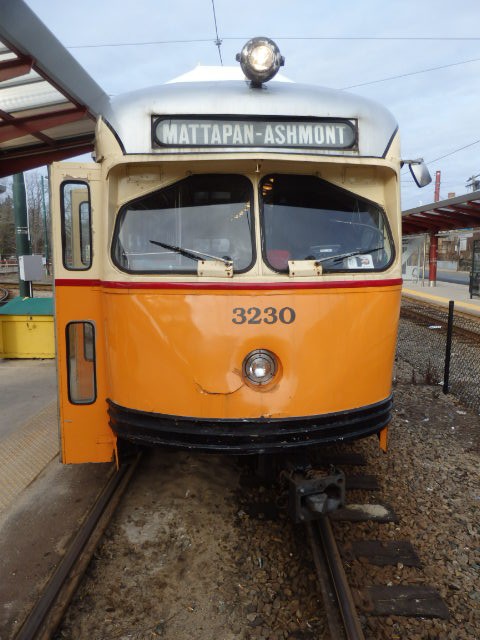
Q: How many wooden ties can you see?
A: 5